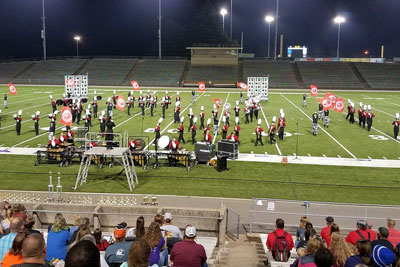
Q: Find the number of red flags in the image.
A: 12